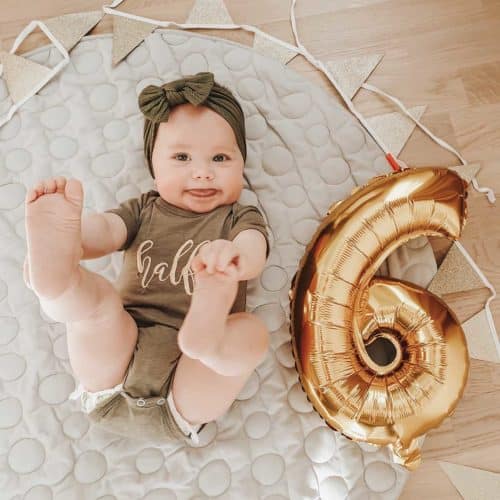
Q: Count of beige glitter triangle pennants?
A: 11